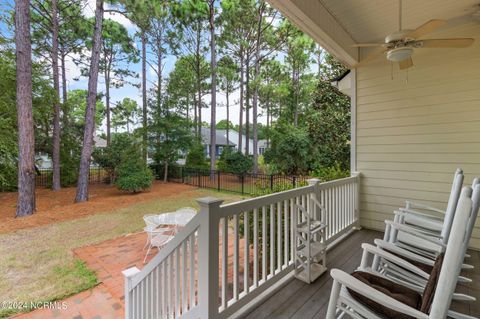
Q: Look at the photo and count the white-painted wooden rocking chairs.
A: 4